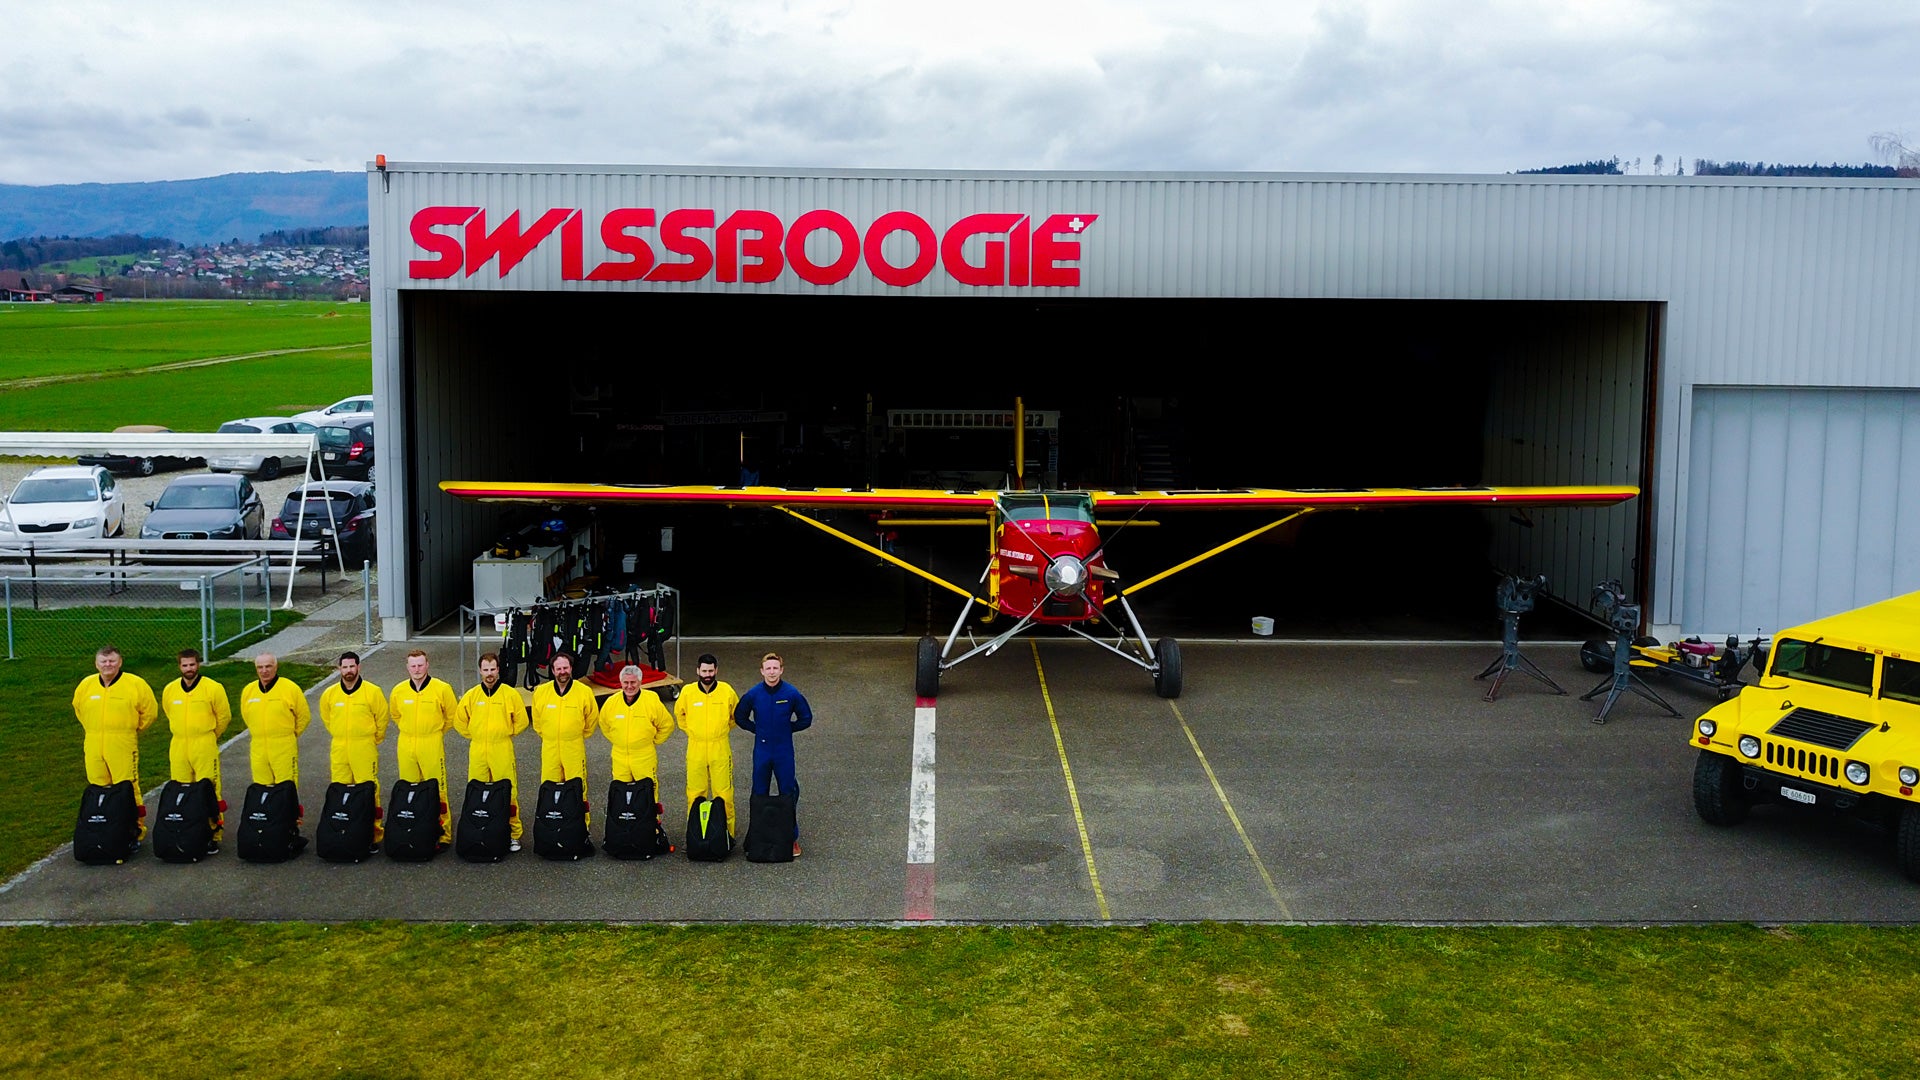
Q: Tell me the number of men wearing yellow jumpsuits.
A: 9